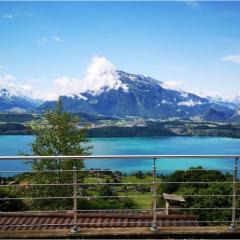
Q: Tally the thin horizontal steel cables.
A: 5